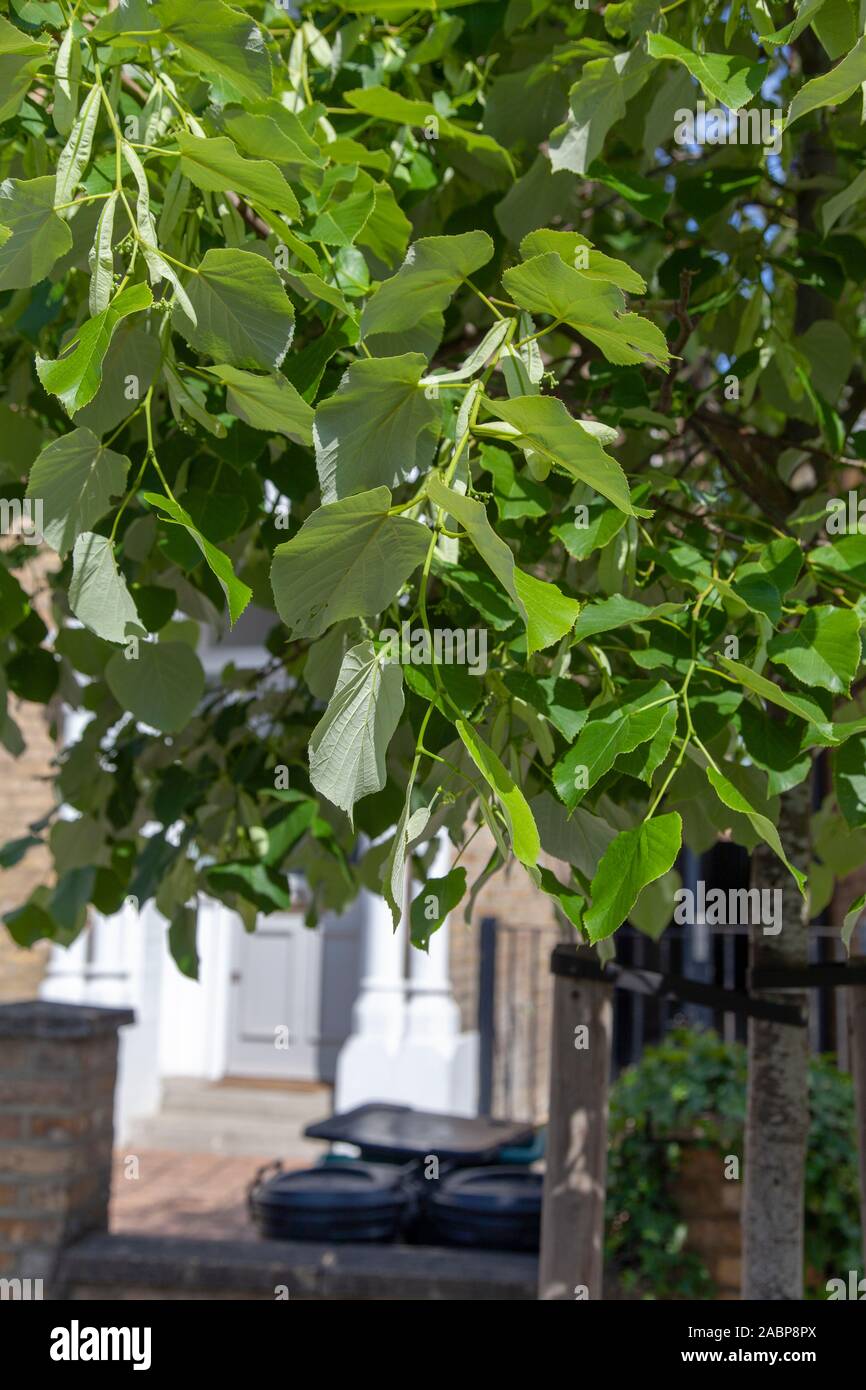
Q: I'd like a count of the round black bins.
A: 2